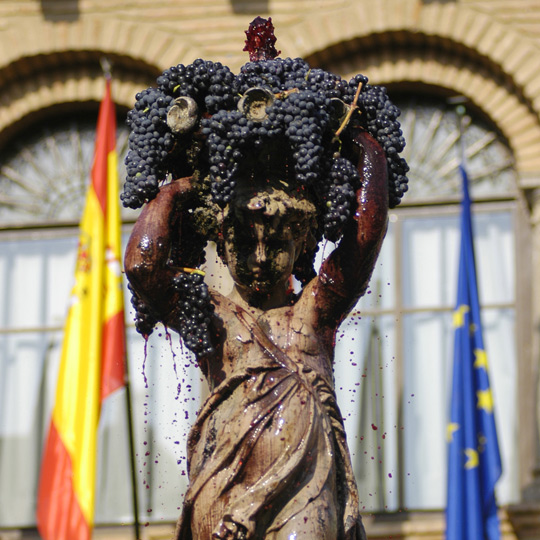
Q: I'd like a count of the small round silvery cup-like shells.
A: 2